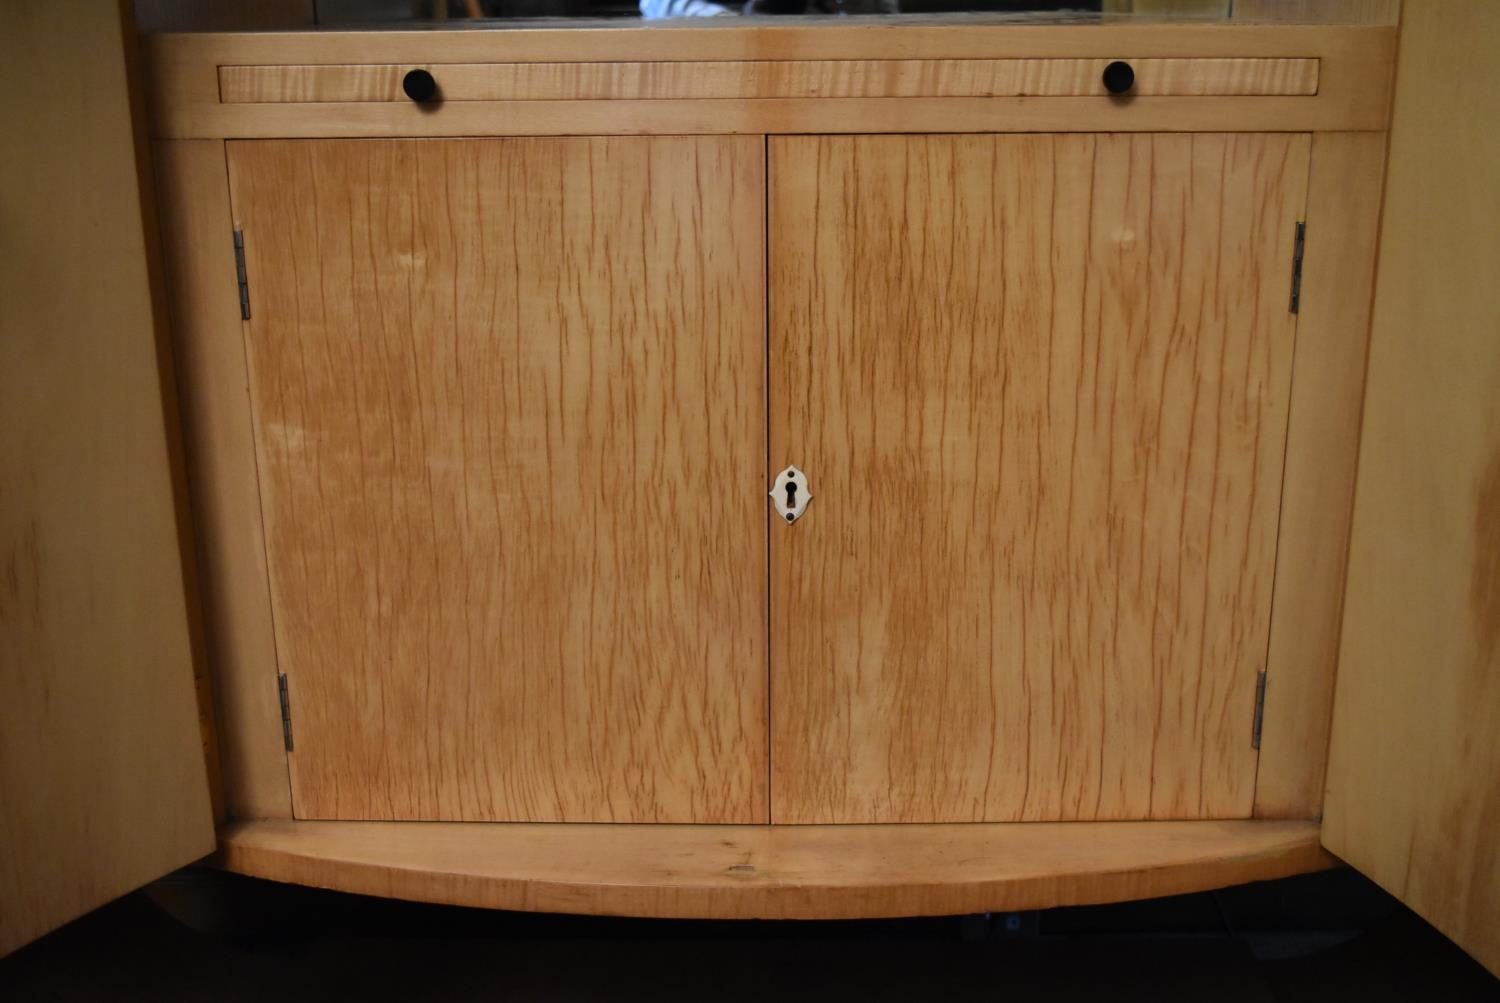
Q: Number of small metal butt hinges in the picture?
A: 4